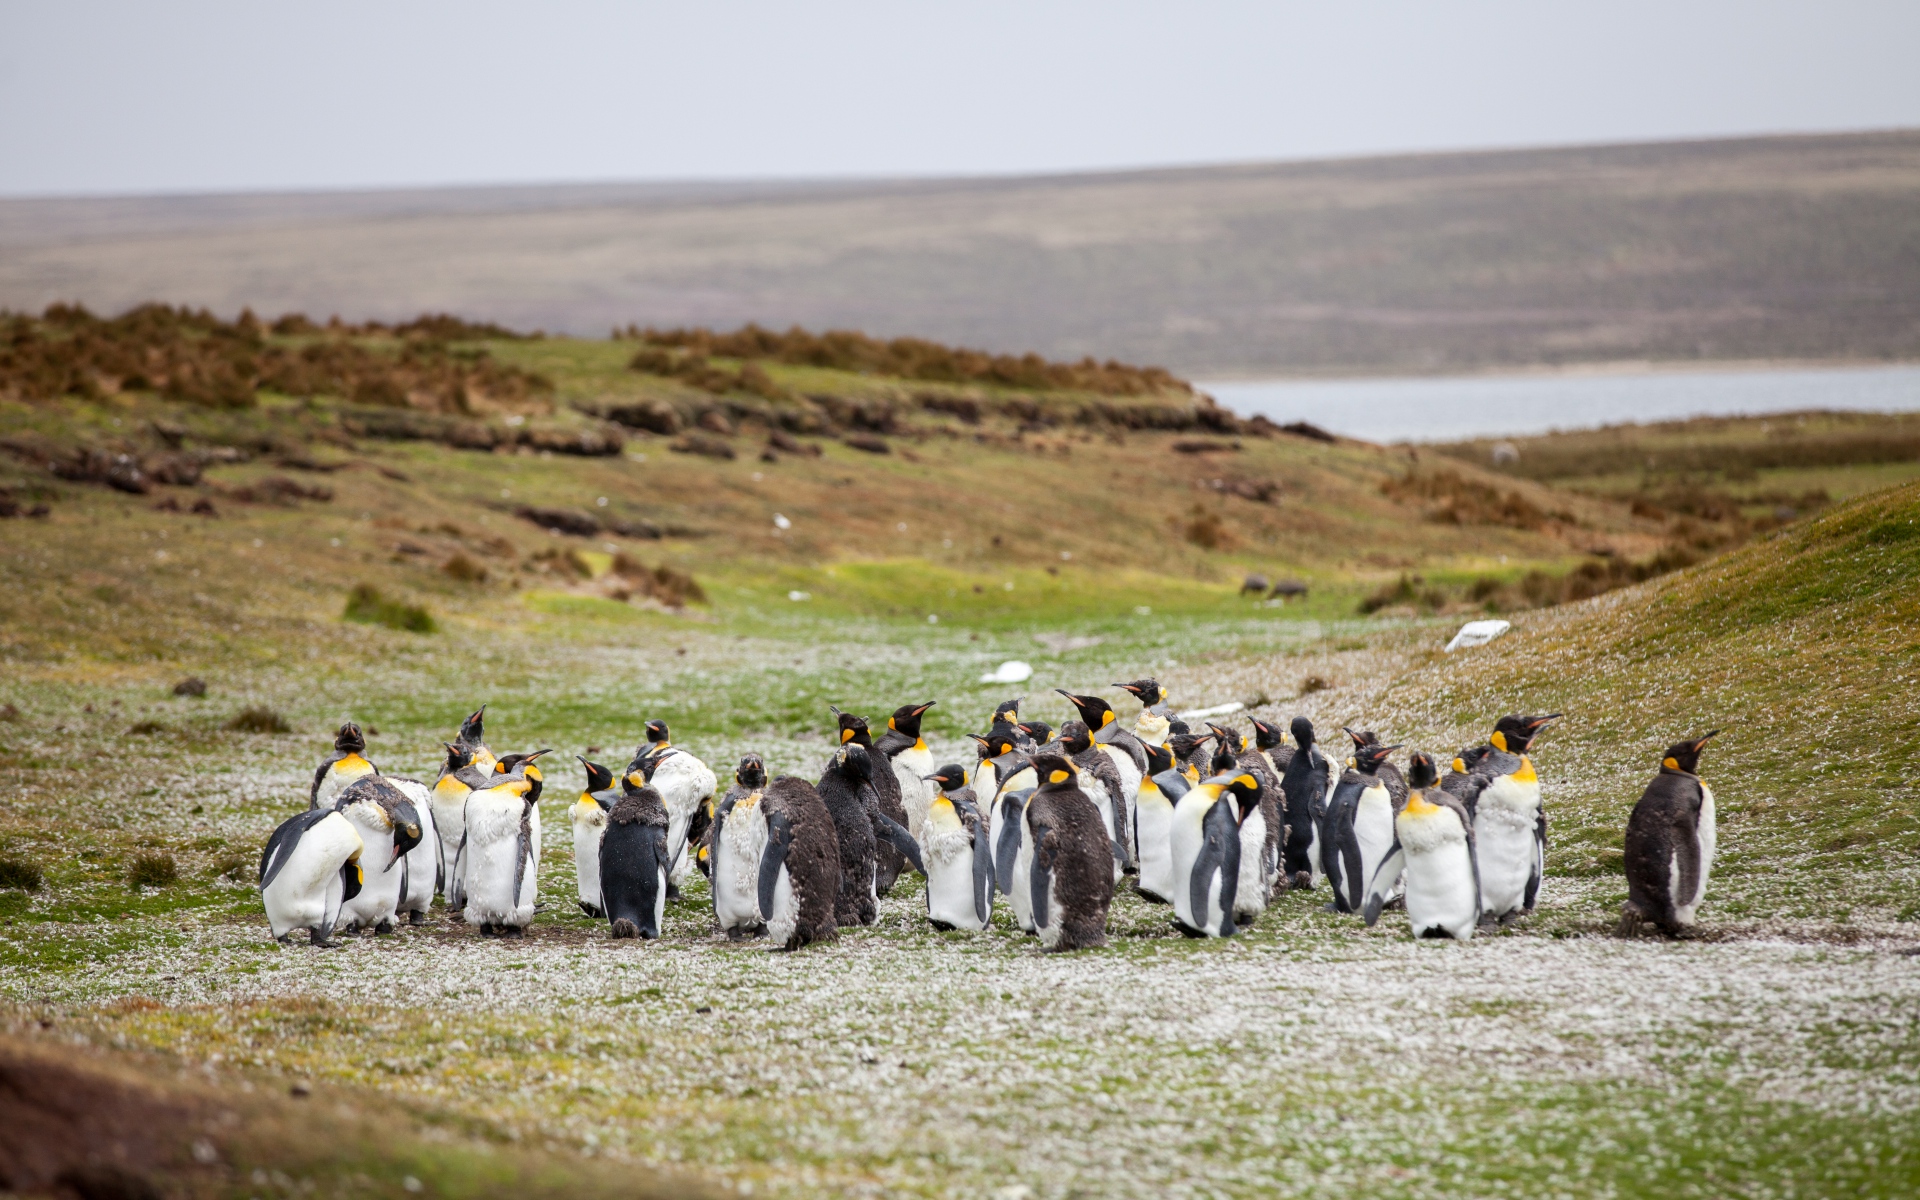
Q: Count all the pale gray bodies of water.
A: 1